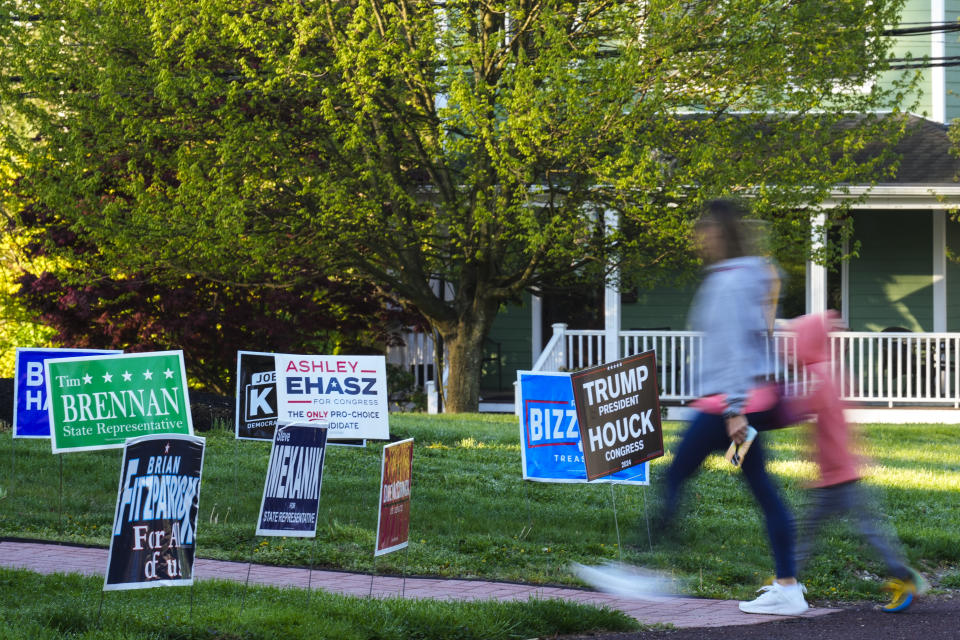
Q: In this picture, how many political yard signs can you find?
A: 9